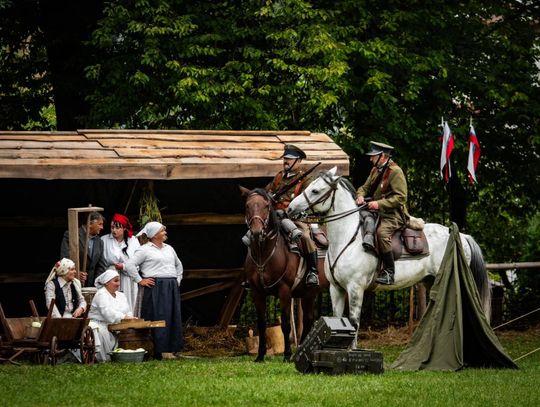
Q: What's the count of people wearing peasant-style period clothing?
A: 5